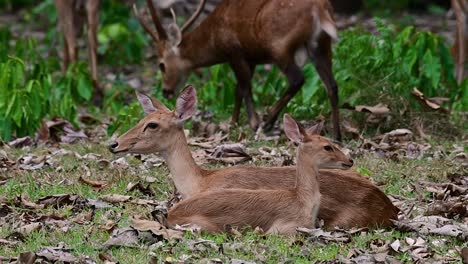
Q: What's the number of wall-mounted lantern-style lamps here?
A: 0